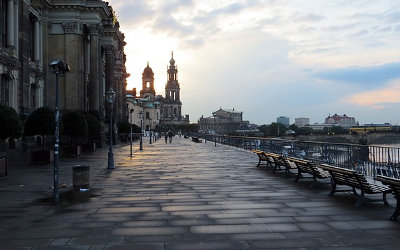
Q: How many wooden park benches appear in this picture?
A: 5